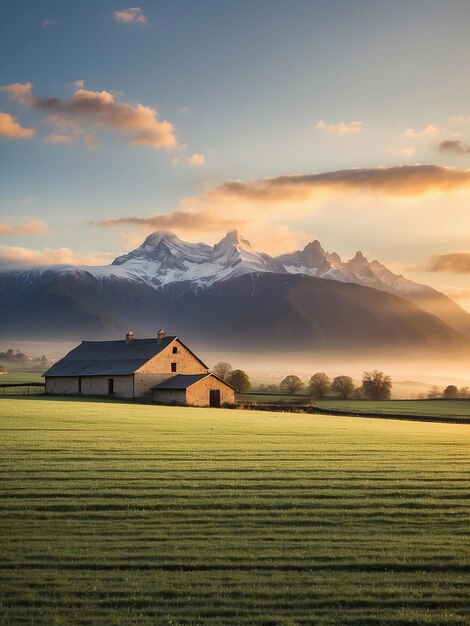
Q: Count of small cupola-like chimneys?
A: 2